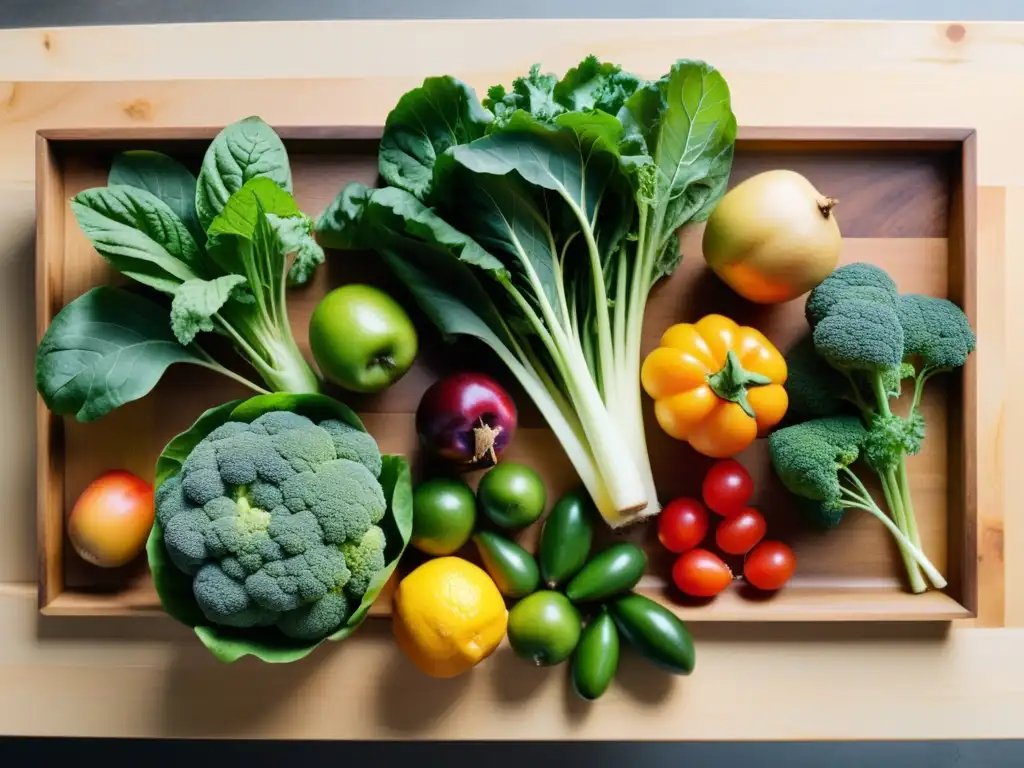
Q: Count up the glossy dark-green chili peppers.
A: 5